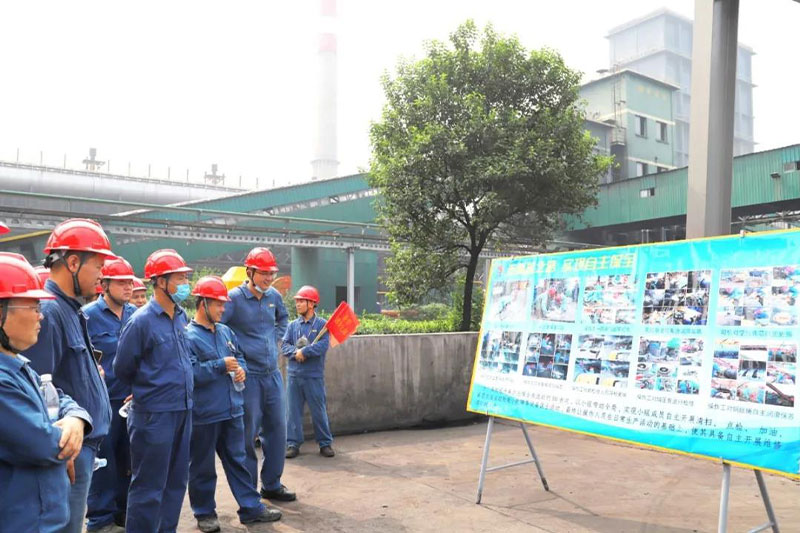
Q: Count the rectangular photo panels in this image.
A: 10